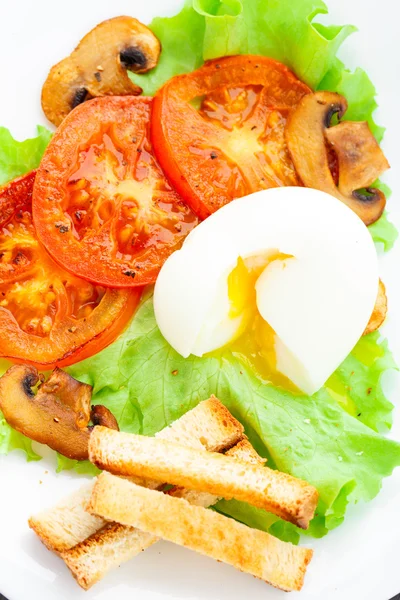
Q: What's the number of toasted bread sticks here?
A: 4